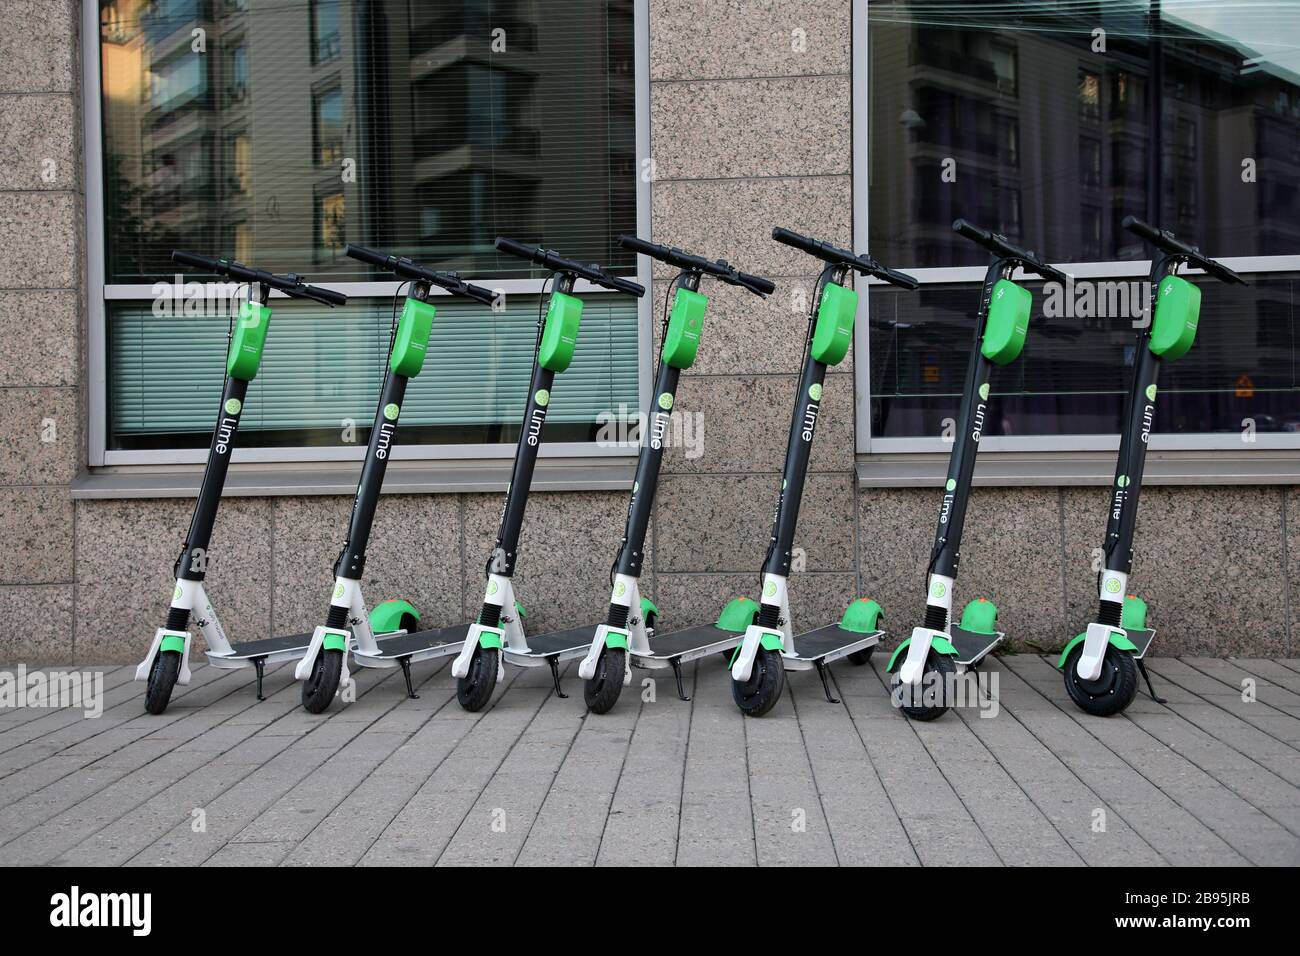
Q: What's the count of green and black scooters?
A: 7